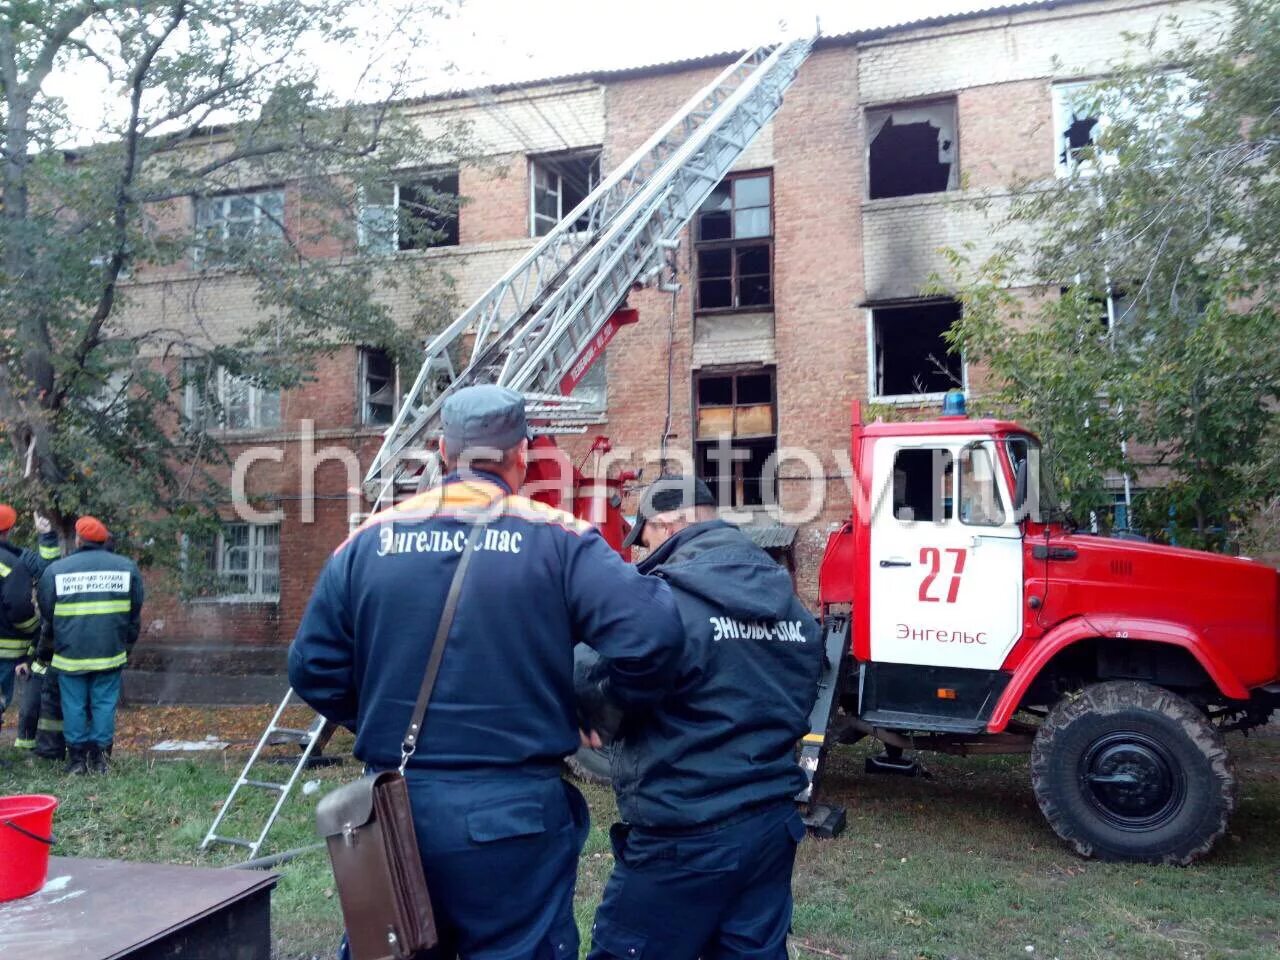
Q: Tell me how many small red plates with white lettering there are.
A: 1